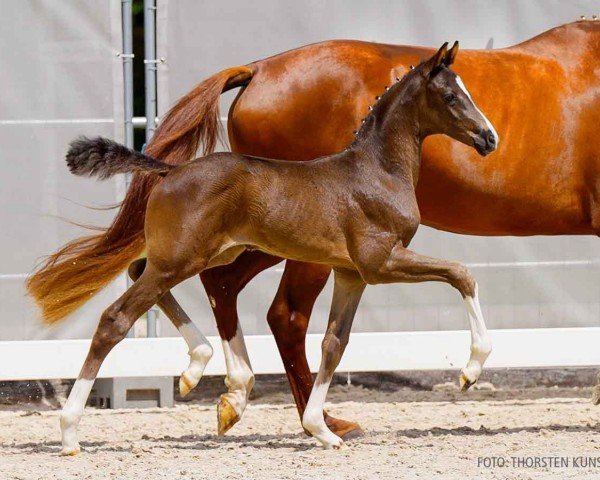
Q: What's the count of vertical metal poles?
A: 2